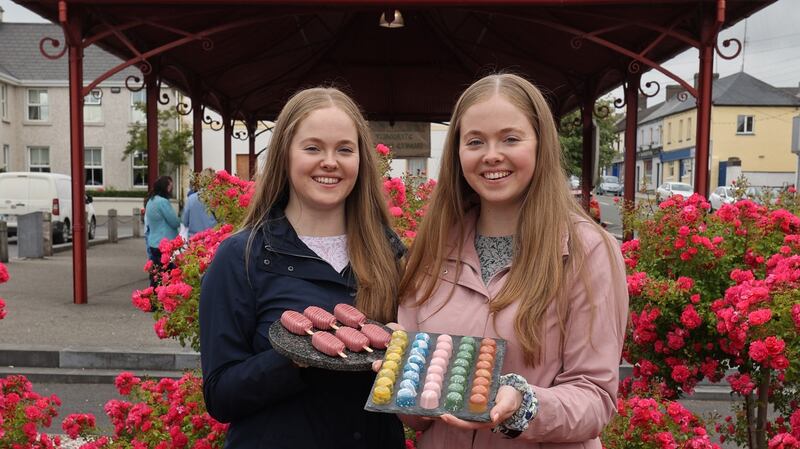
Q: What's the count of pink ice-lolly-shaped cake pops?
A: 6